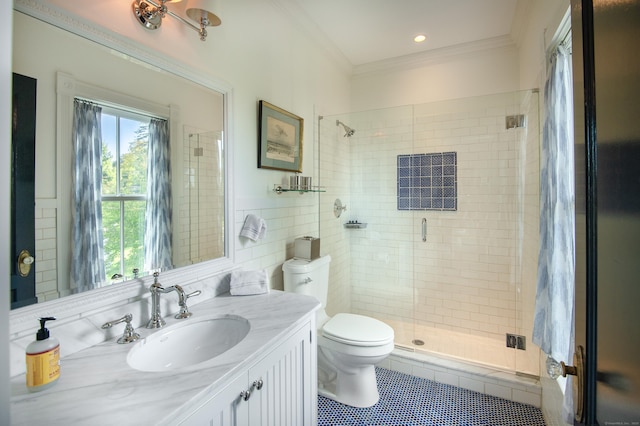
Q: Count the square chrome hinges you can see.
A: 2